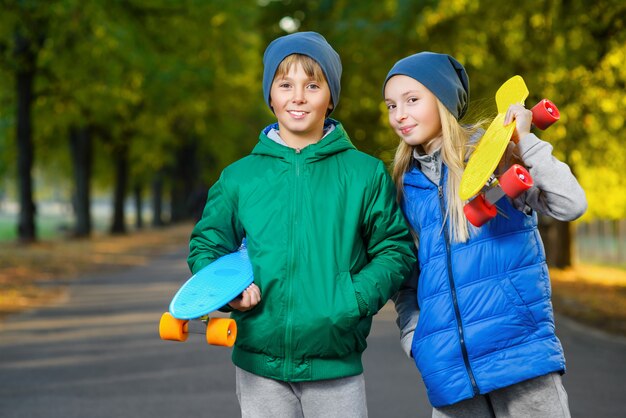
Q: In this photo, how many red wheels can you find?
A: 3